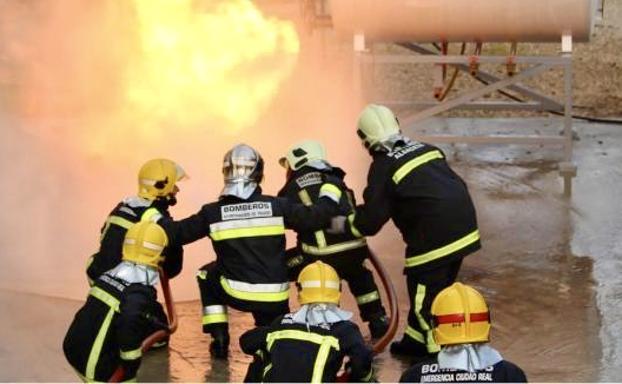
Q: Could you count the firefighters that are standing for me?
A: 1